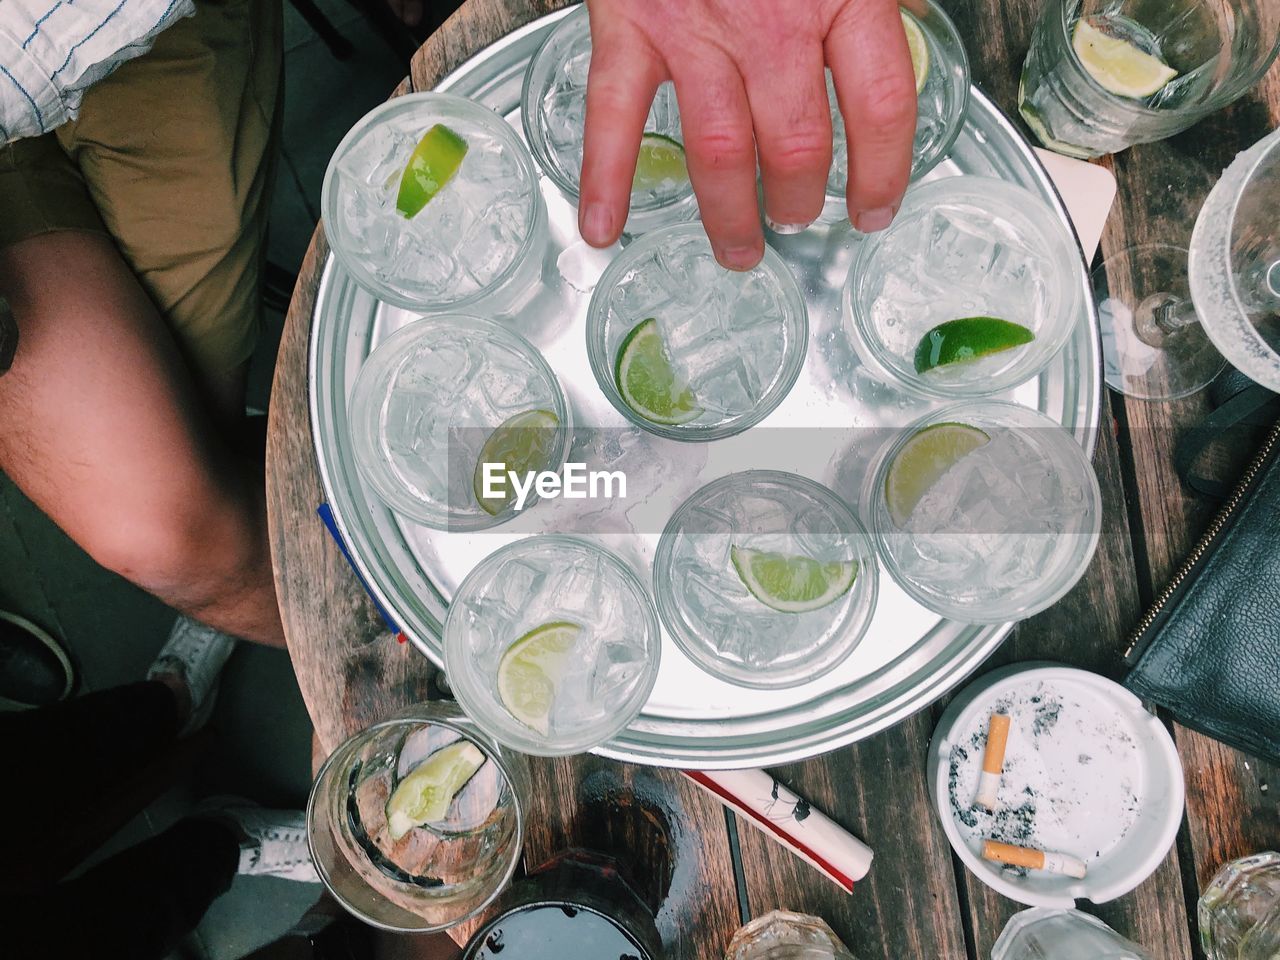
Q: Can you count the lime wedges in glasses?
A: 11